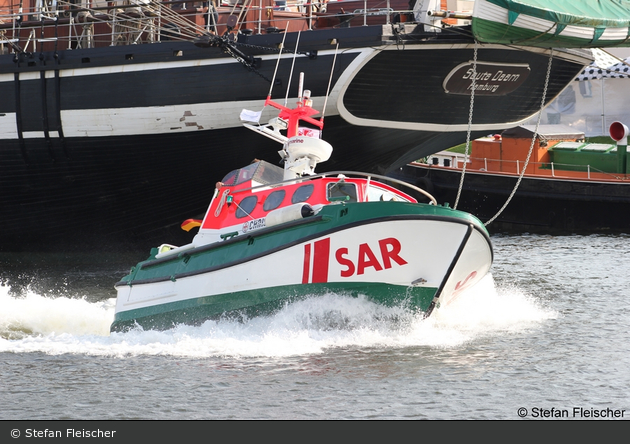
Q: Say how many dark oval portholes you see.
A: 3